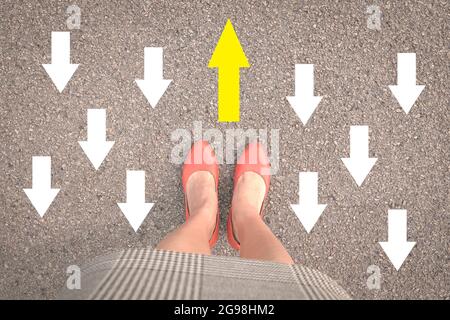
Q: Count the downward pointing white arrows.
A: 10